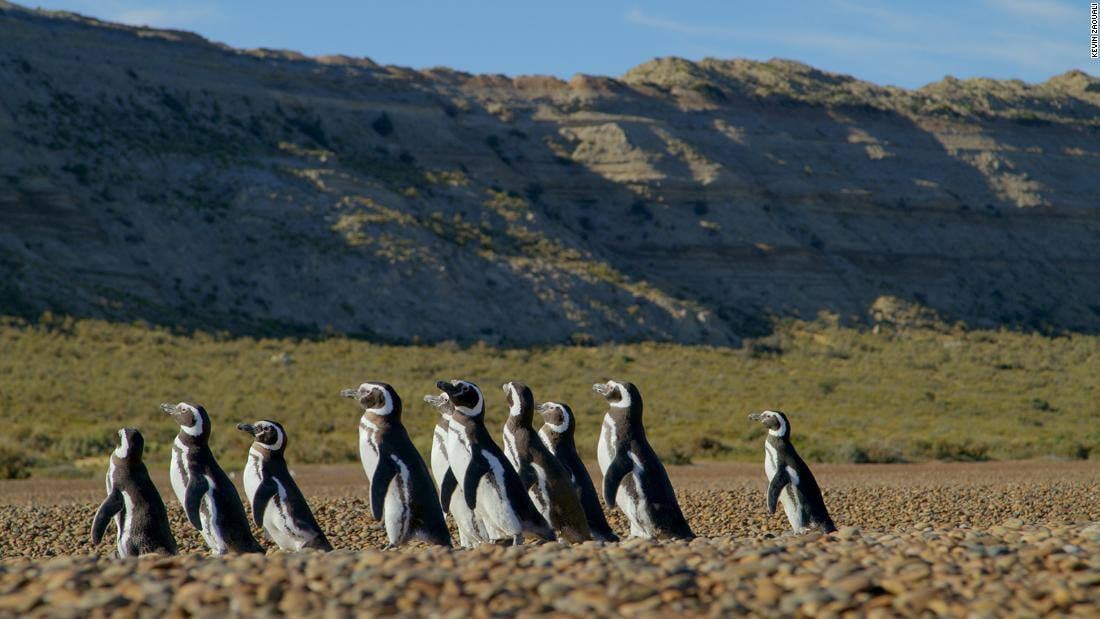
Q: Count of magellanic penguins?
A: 10